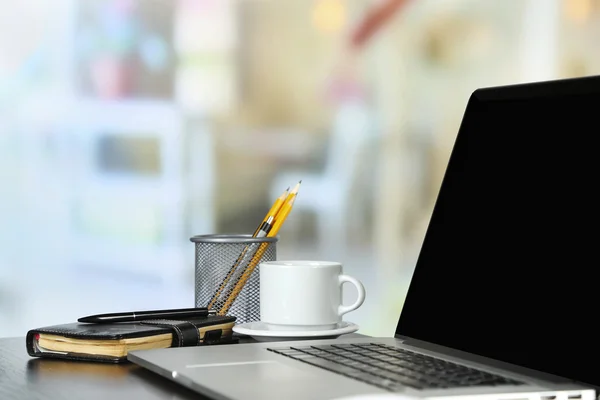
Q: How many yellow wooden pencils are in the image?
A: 3